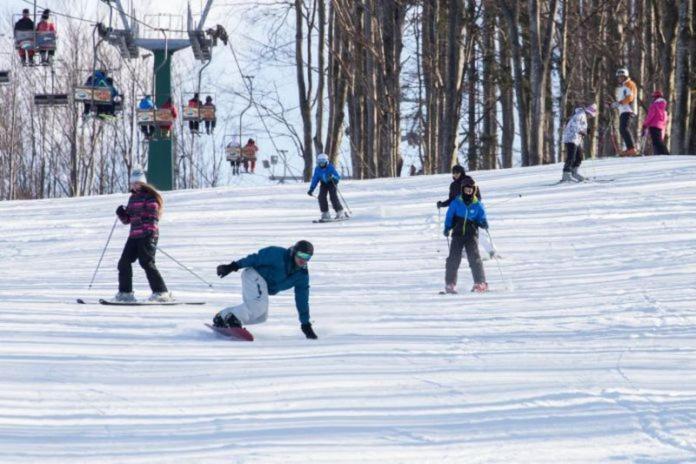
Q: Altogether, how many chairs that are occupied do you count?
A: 5